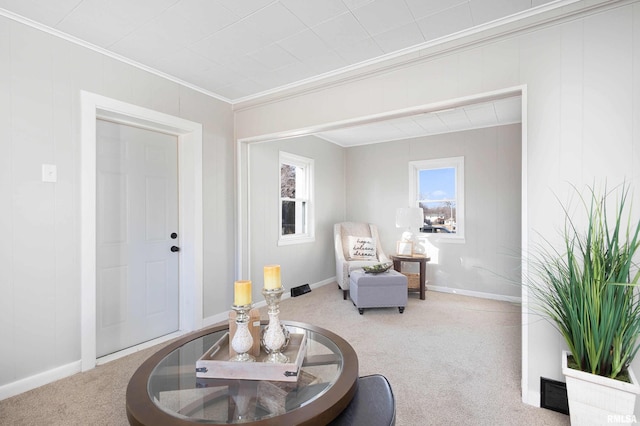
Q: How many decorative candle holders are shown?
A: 2